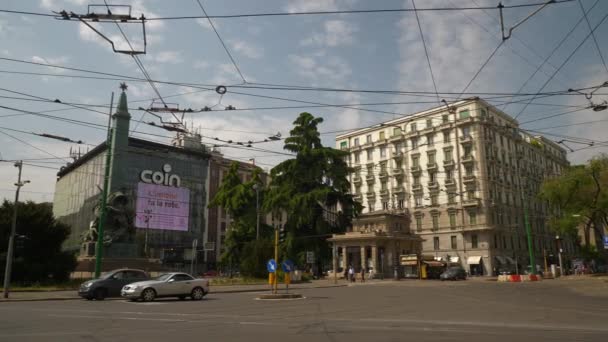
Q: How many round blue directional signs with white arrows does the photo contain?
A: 2